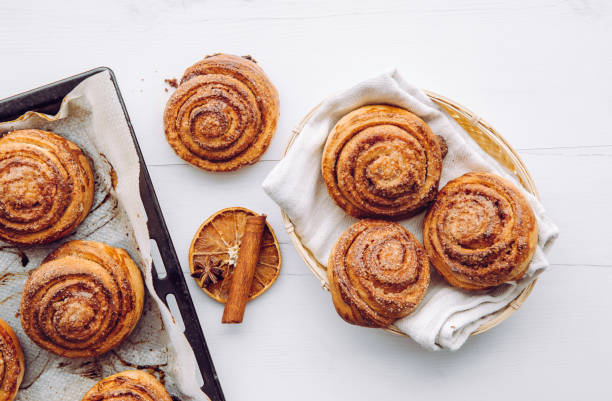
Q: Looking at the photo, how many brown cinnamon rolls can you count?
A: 8